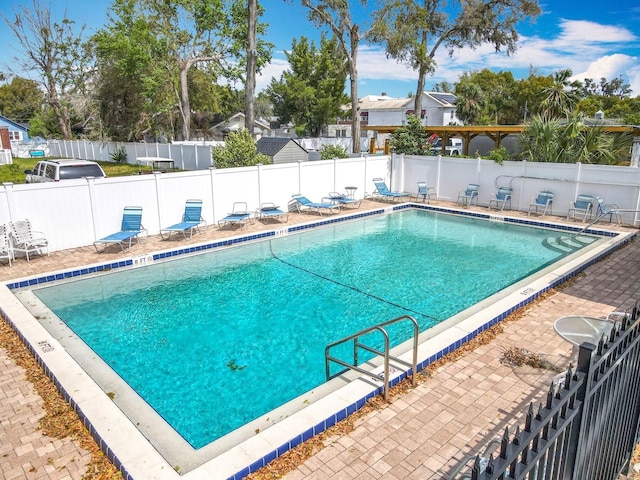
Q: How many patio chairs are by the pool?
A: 15